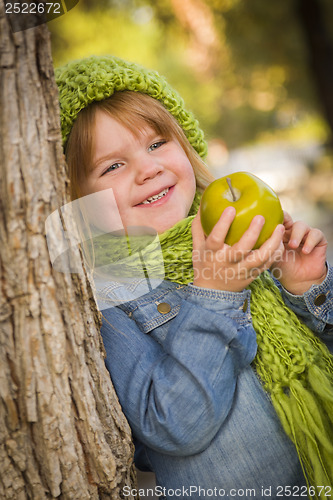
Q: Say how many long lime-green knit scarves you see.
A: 1